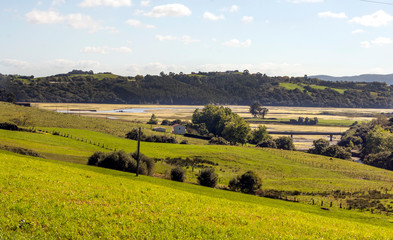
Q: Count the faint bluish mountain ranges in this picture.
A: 1